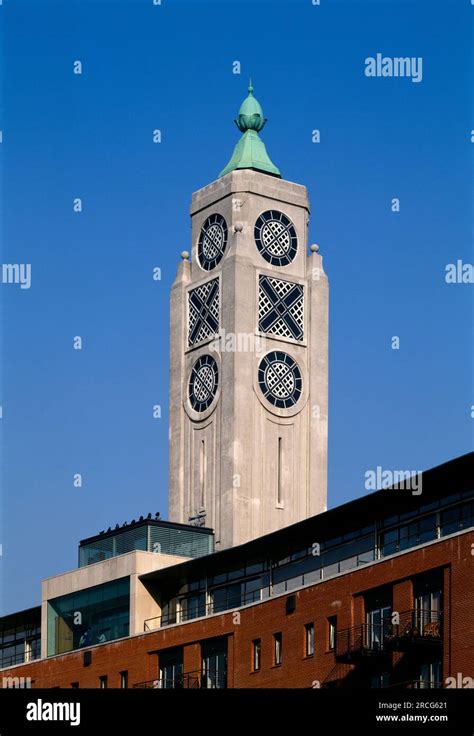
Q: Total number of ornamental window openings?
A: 6